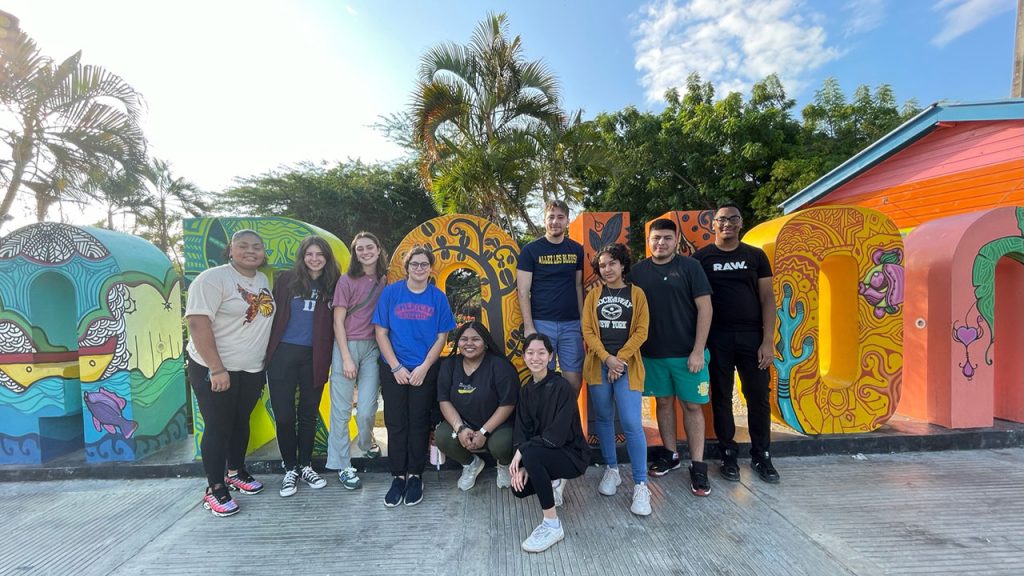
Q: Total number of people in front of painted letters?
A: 10